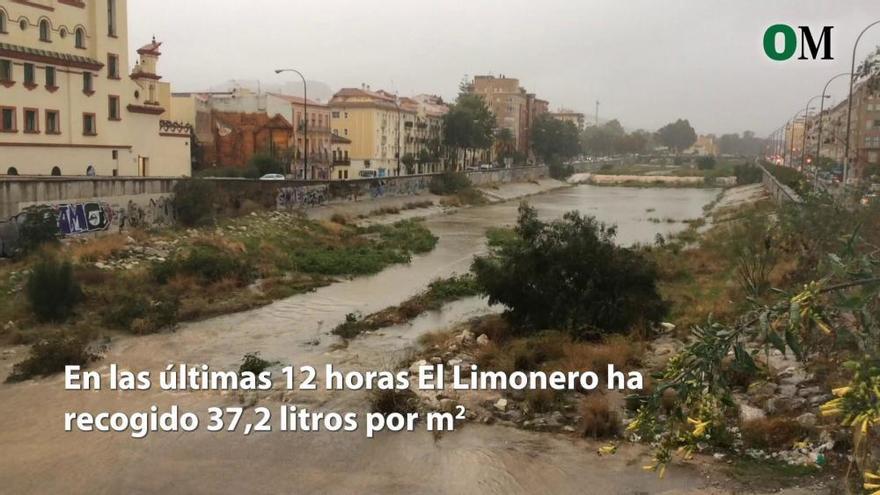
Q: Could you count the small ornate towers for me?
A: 1